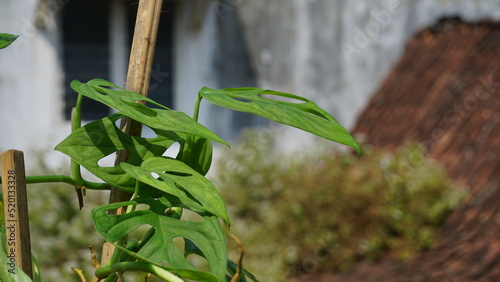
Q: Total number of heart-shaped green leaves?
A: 5